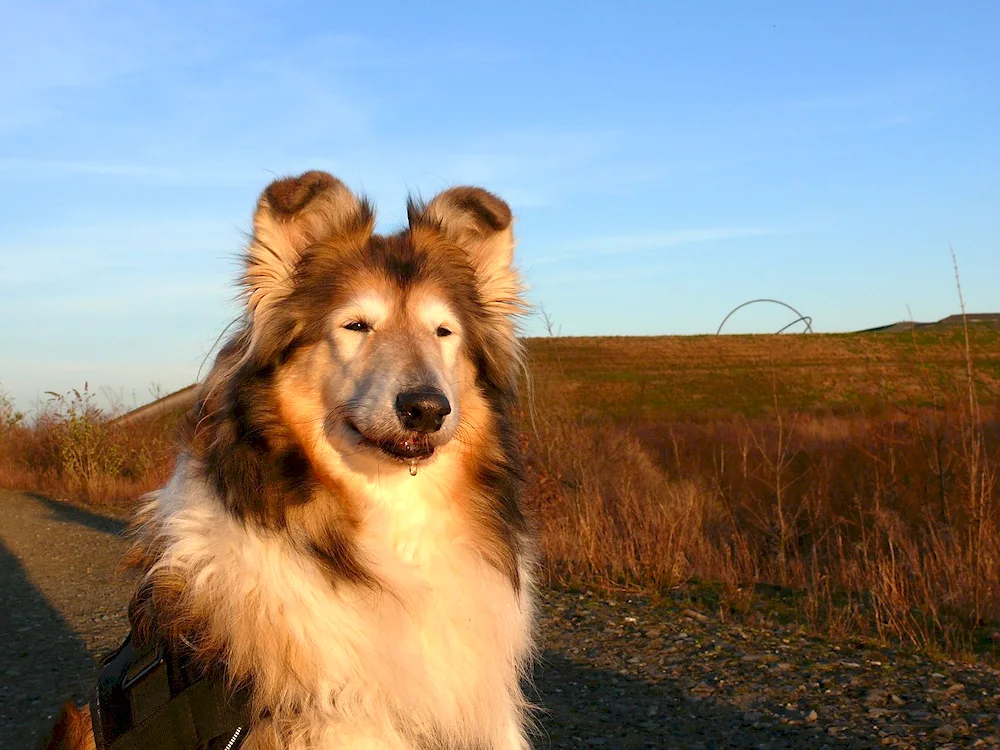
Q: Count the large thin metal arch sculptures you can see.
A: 2